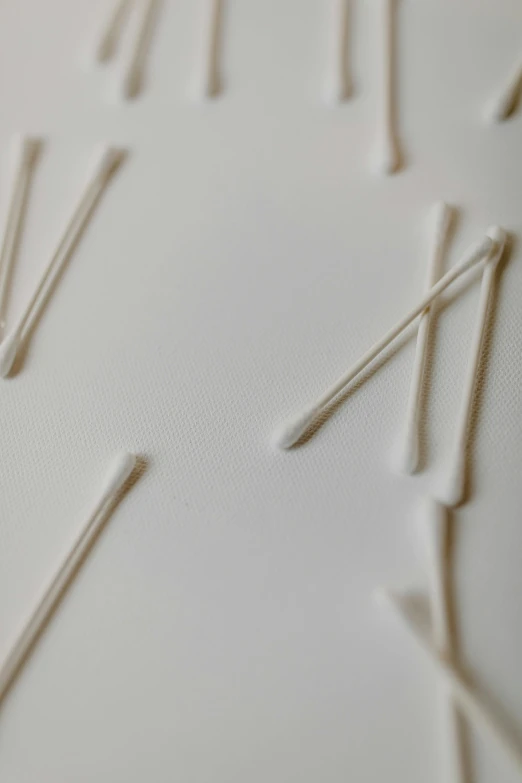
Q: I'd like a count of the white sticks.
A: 14